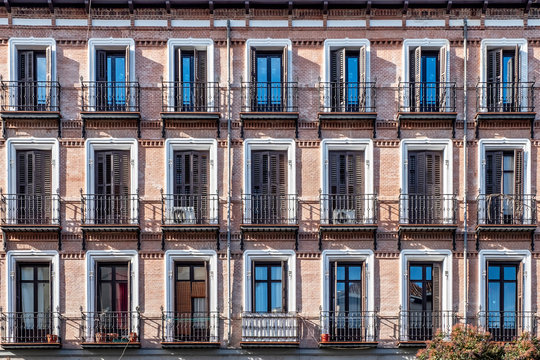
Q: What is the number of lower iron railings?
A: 7